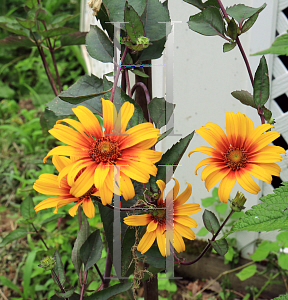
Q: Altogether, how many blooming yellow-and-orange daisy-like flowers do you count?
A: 4